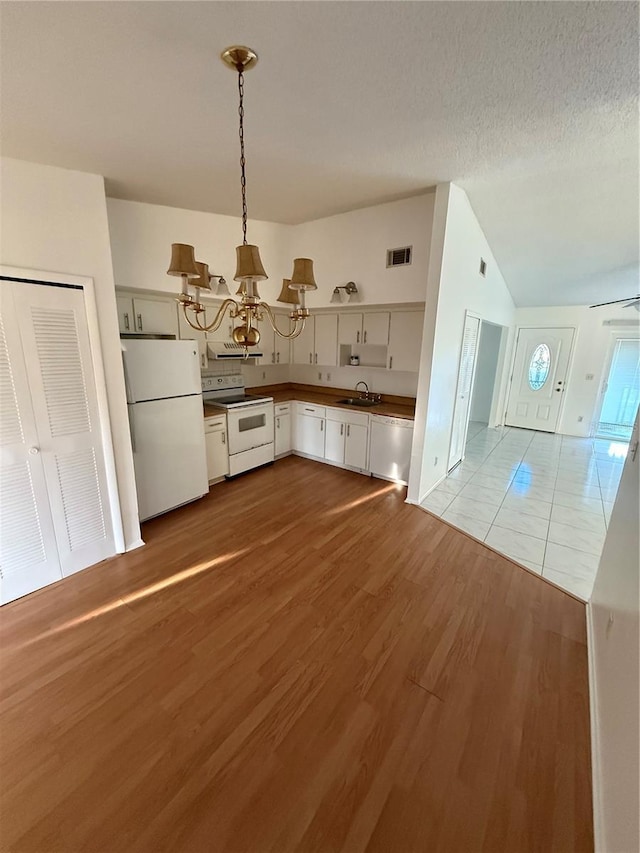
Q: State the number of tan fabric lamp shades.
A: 6